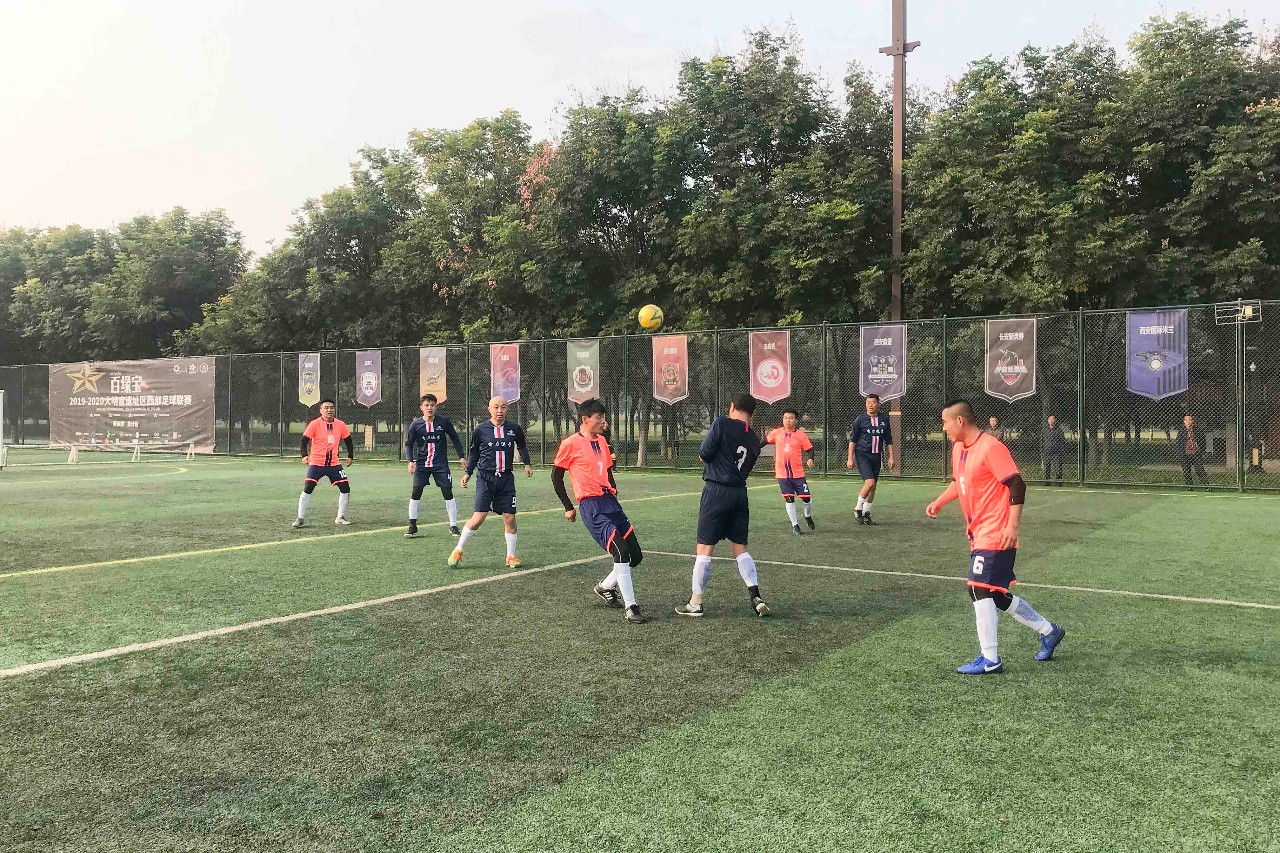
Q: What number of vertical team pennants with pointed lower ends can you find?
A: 10